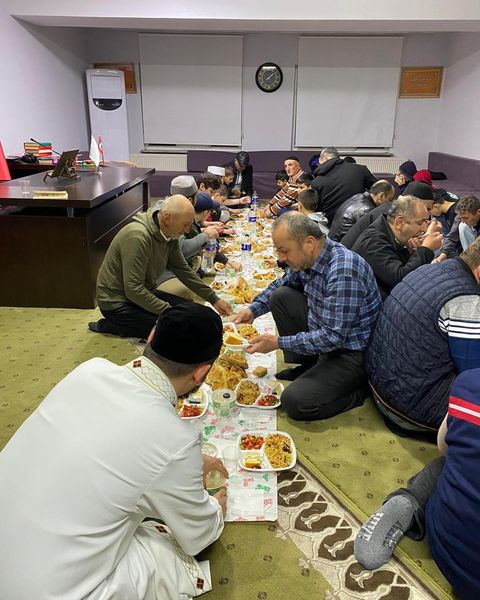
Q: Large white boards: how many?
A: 2